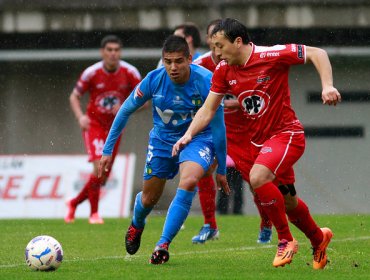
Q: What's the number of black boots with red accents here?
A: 2